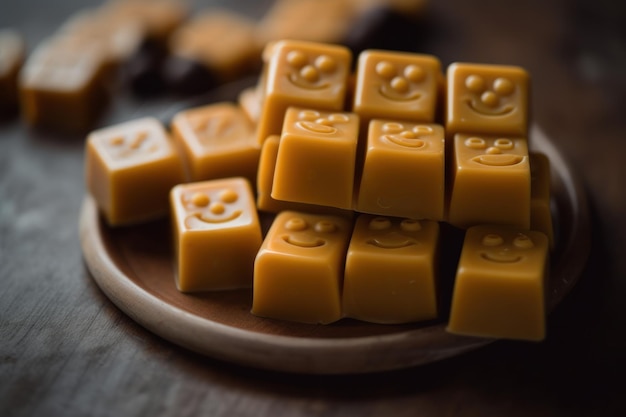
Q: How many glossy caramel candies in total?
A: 12